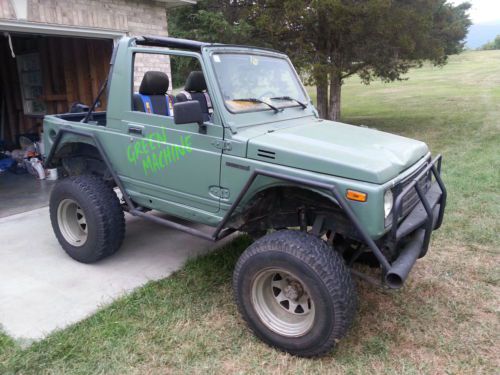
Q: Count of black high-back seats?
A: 2